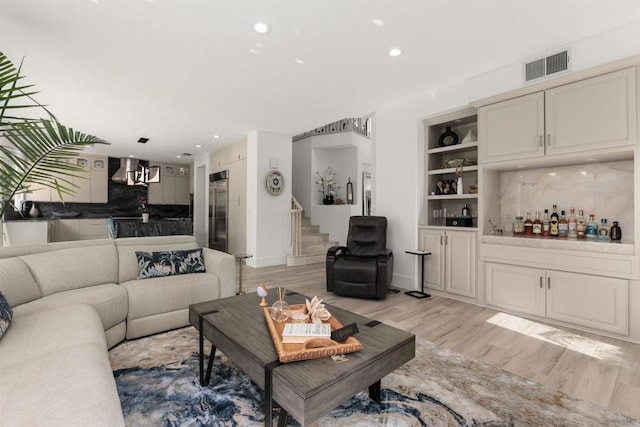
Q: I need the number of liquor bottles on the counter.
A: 11